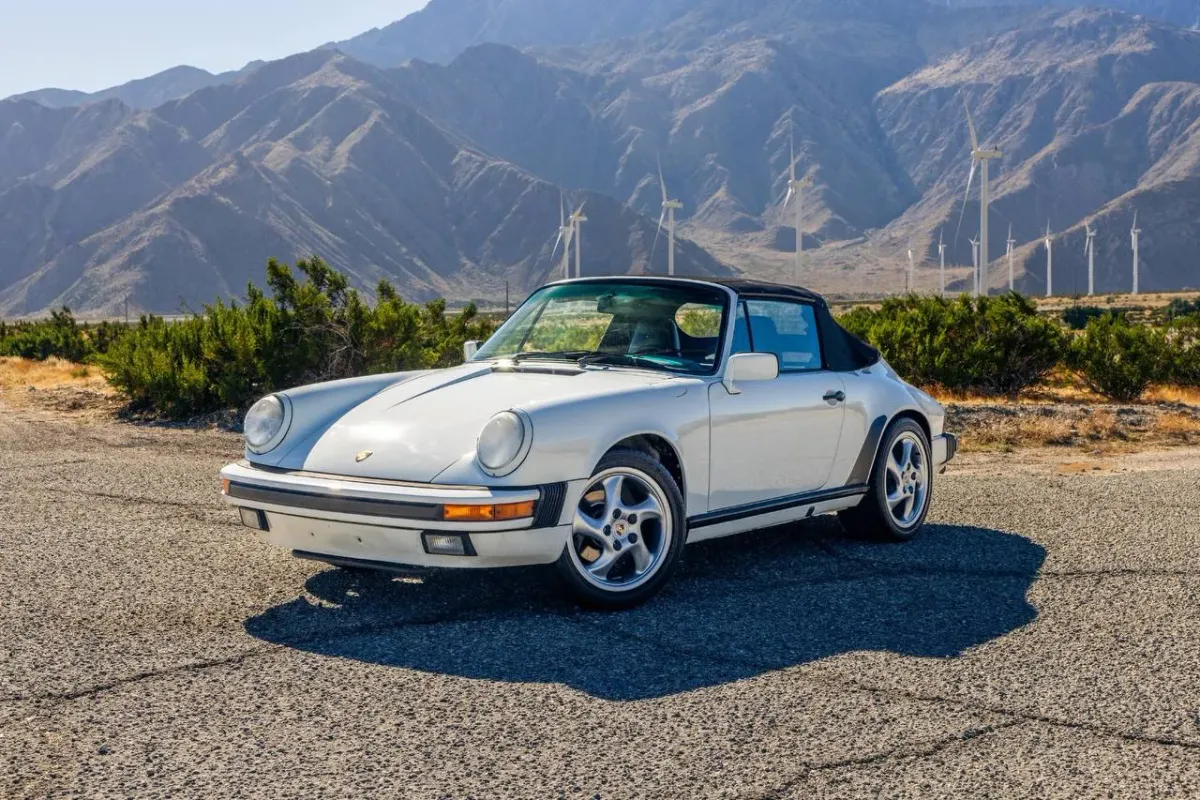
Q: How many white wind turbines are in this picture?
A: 12